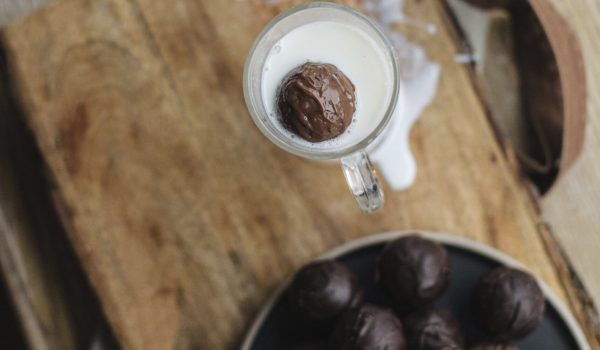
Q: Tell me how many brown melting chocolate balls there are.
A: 1